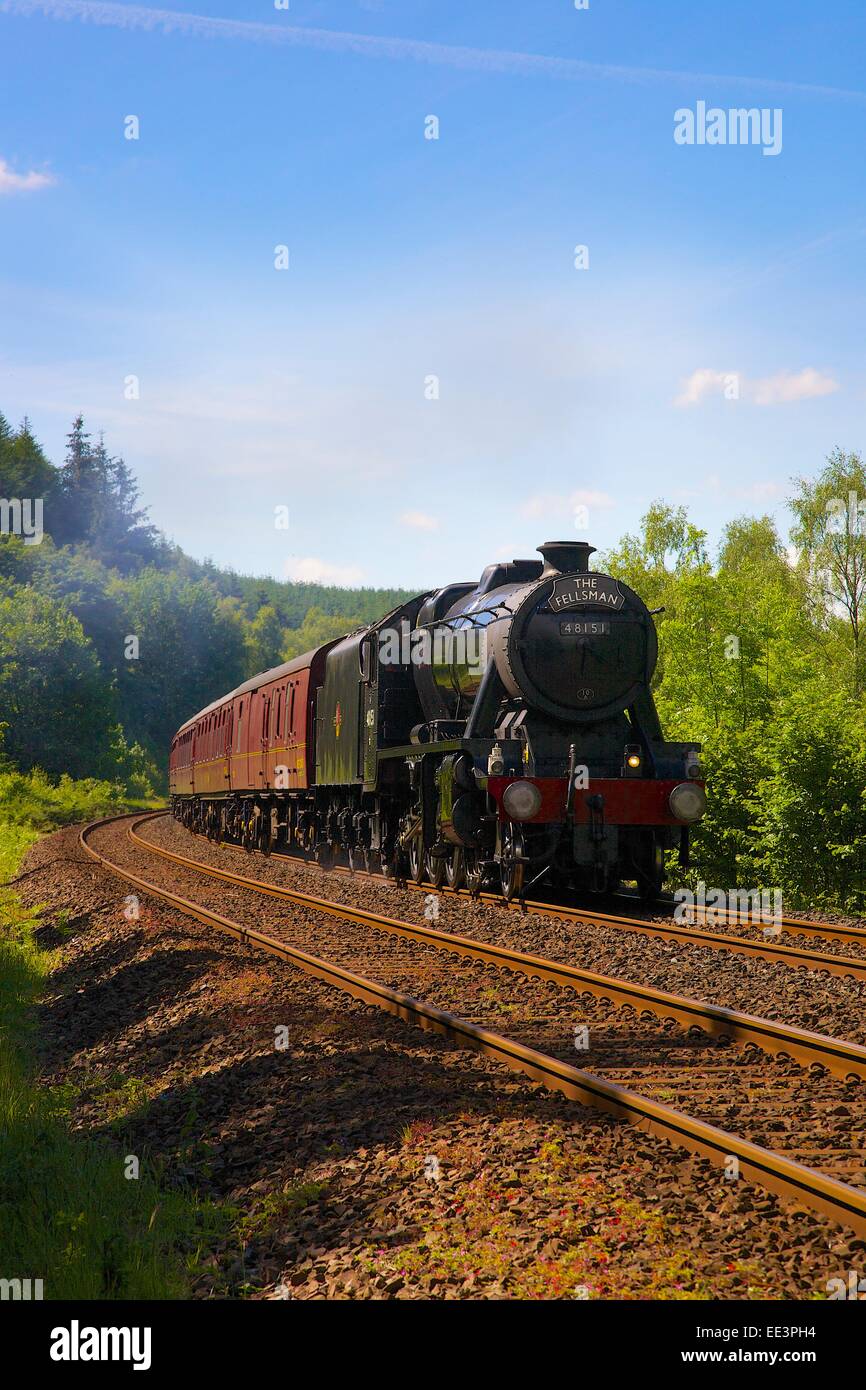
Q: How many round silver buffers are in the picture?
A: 2